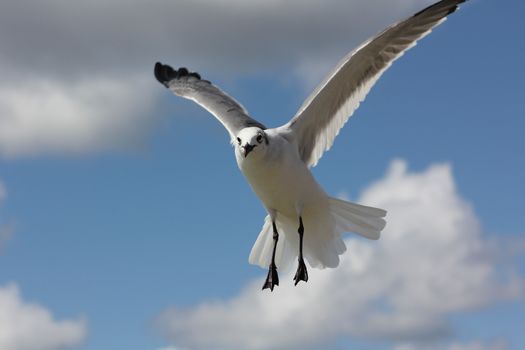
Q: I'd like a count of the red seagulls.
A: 0